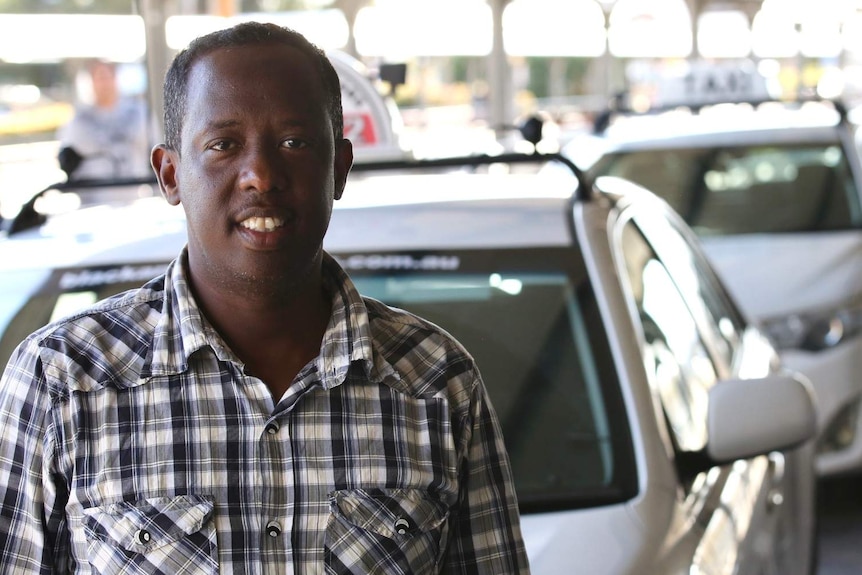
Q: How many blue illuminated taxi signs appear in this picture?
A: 0